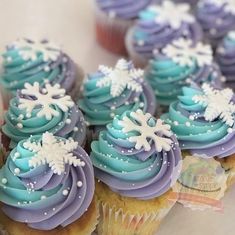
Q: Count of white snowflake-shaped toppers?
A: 9